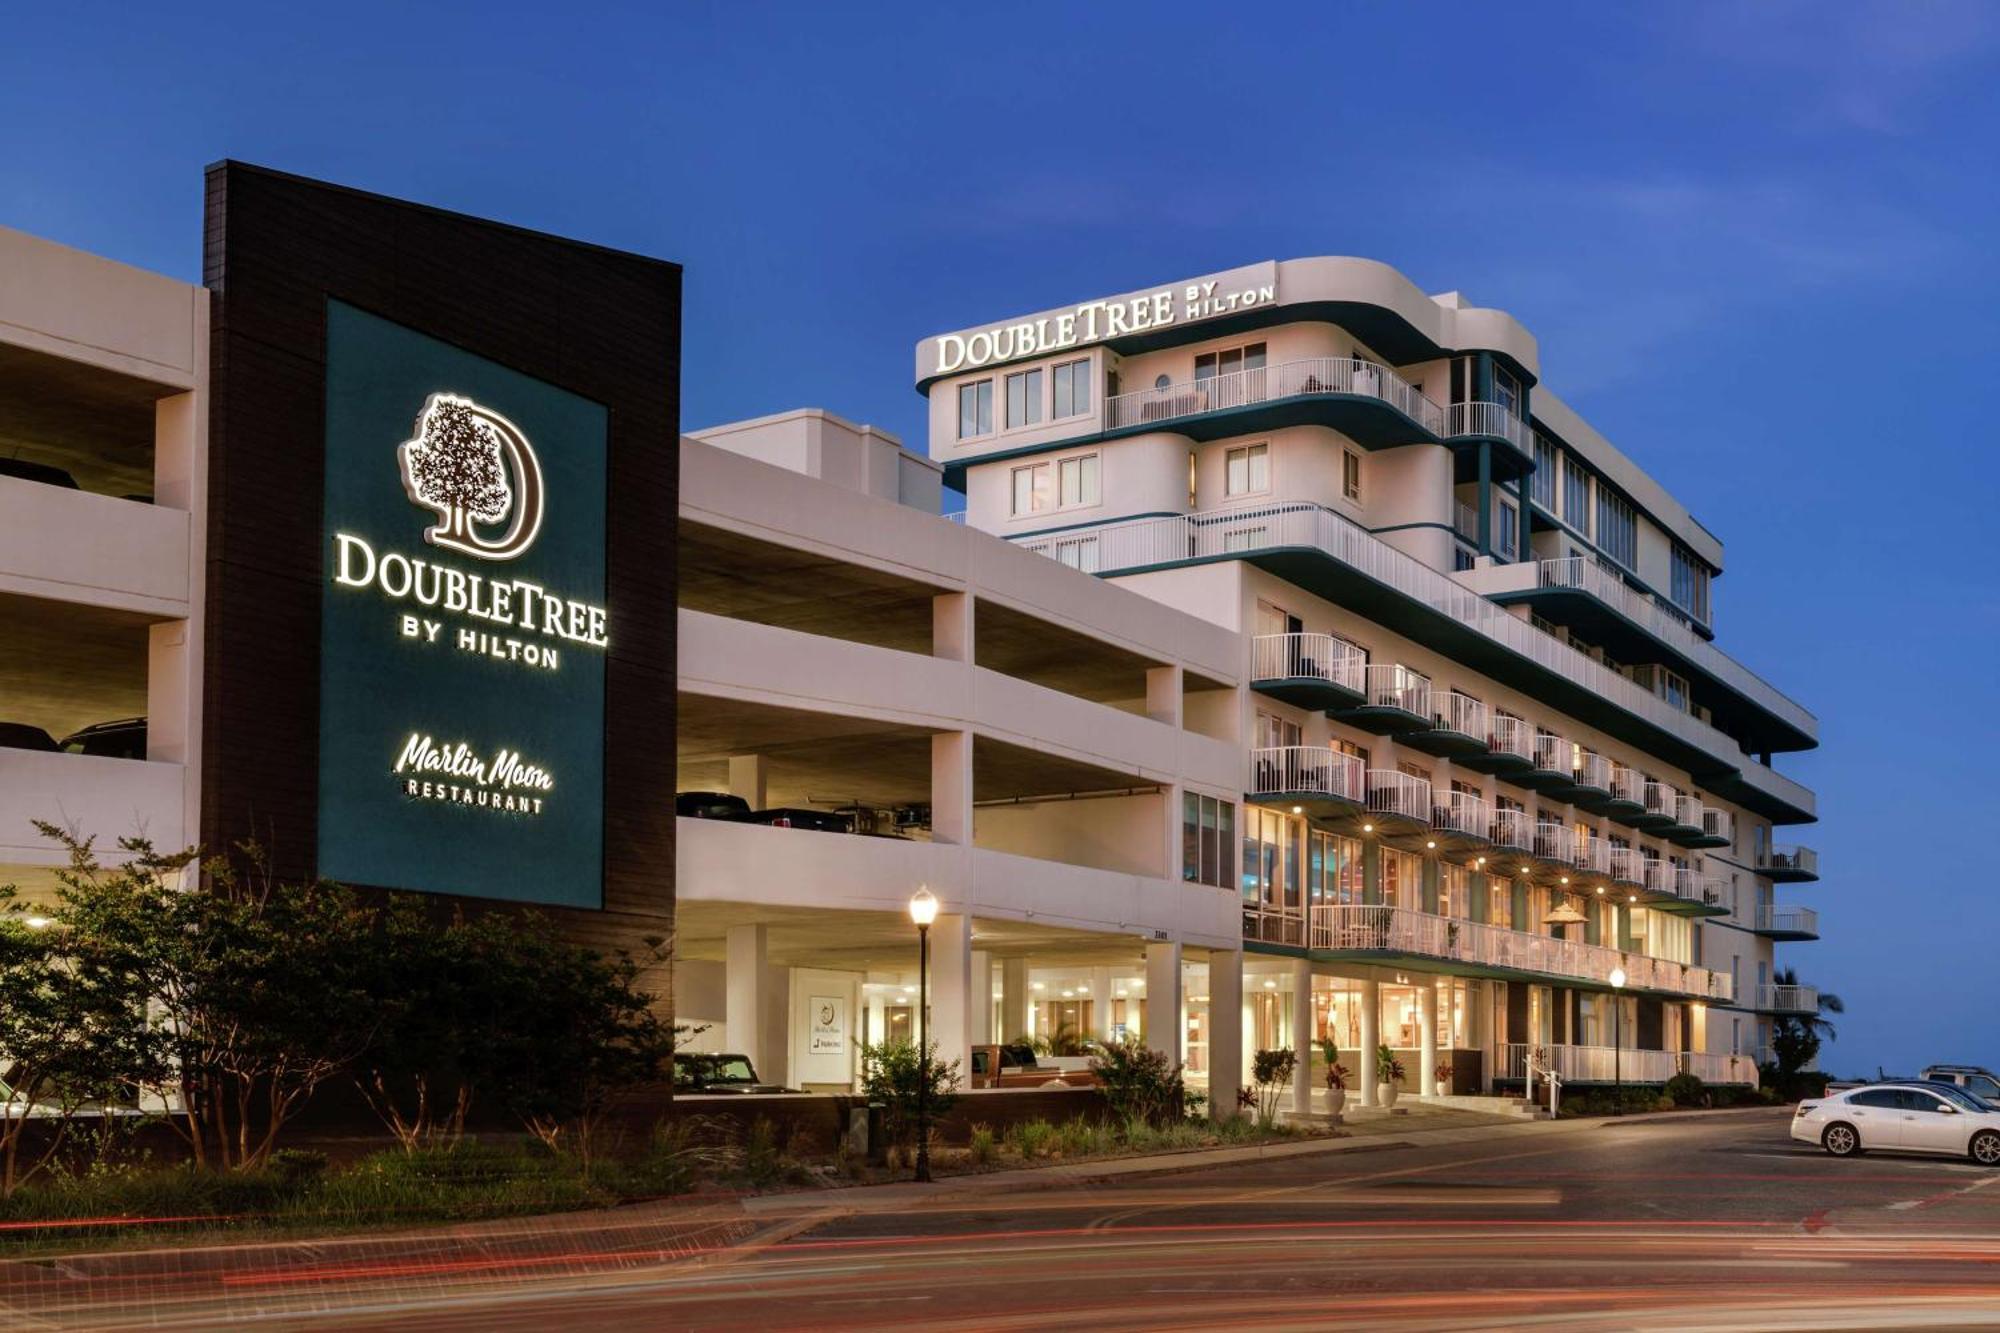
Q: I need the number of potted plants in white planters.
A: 3